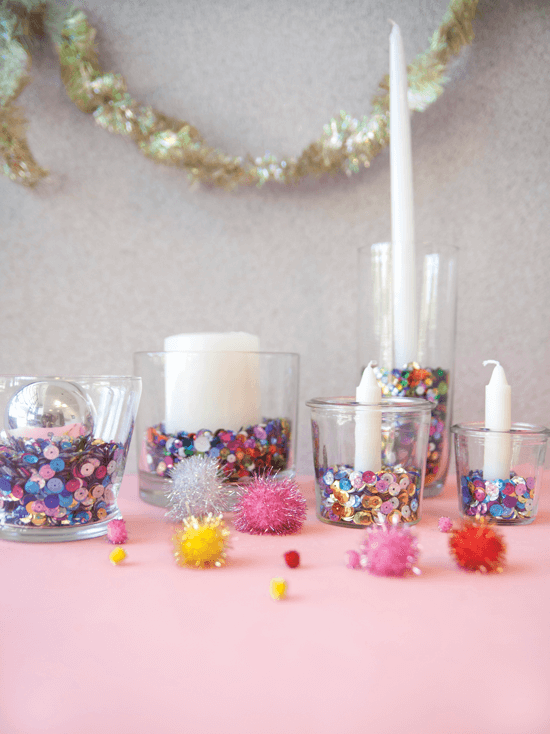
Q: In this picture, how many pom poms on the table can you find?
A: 11